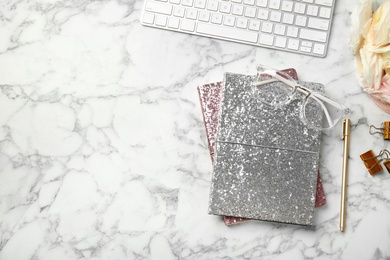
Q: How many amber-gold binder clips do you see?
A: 3